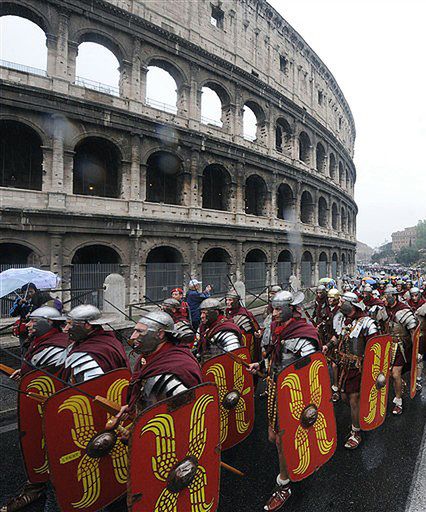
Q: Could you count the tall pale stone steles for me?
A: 3